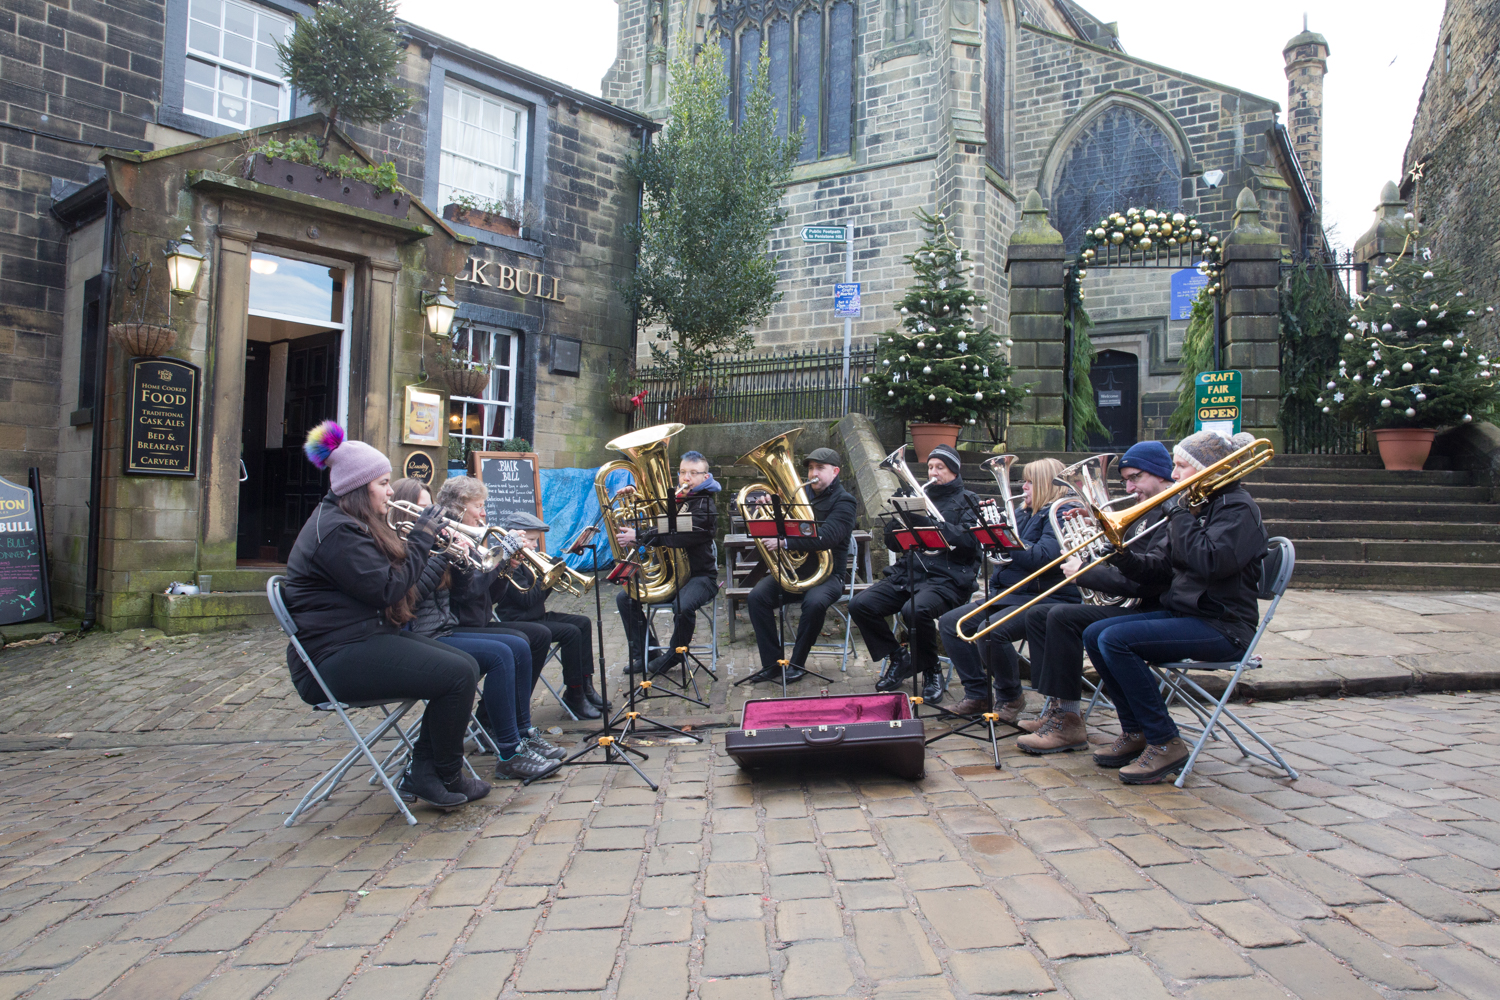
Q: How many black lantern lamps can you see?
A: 2